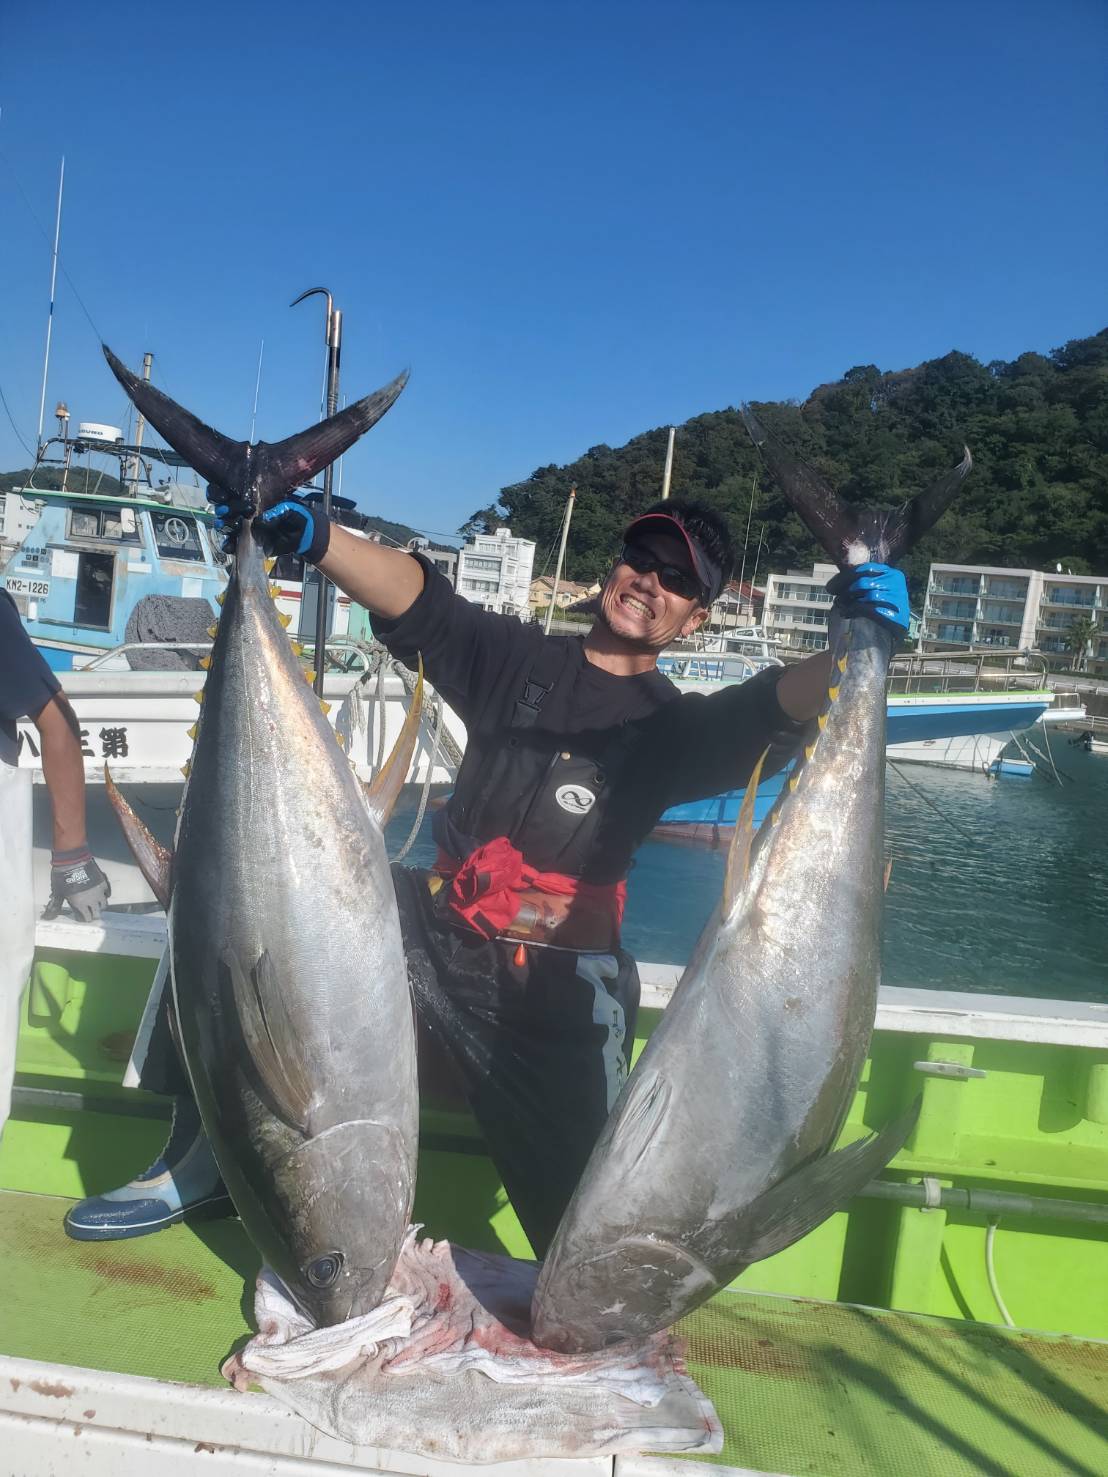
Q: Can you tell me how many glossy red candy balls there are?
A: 0